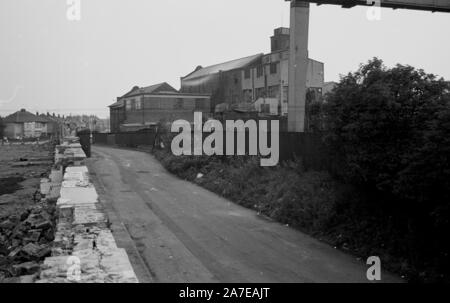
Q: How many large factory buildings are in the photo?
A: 2